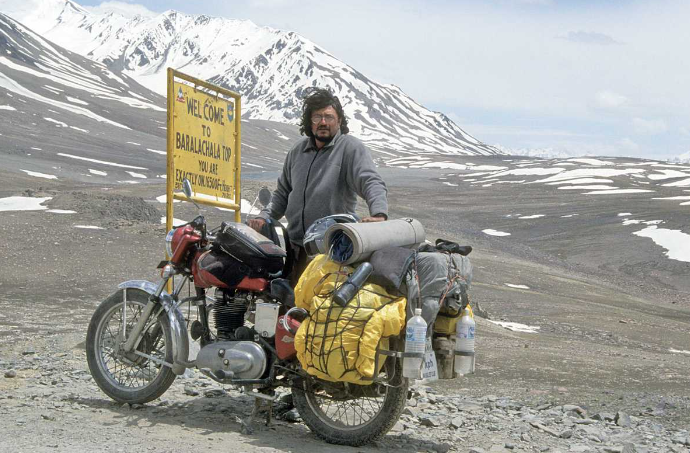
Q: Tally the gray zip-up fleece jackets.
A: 1